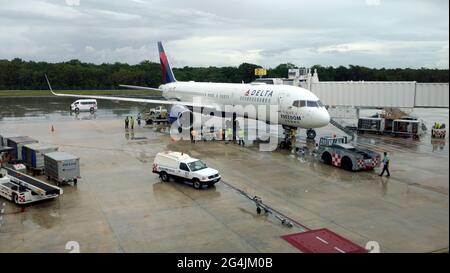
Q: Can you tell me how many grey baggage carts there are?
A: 3